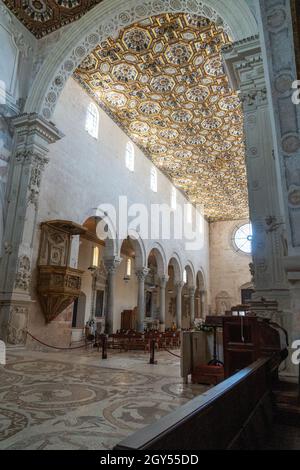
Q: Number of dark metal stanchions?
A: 2